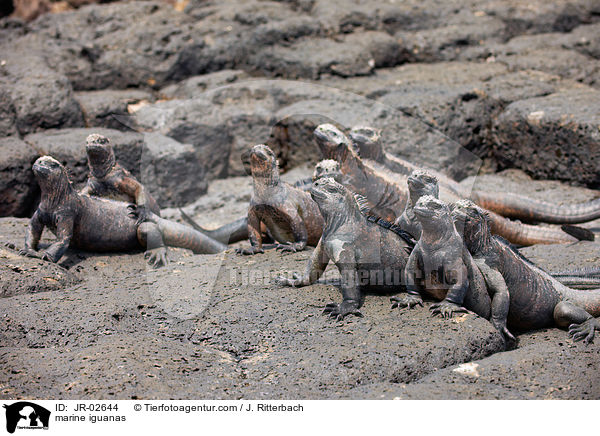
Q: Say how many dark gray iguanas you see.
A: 10